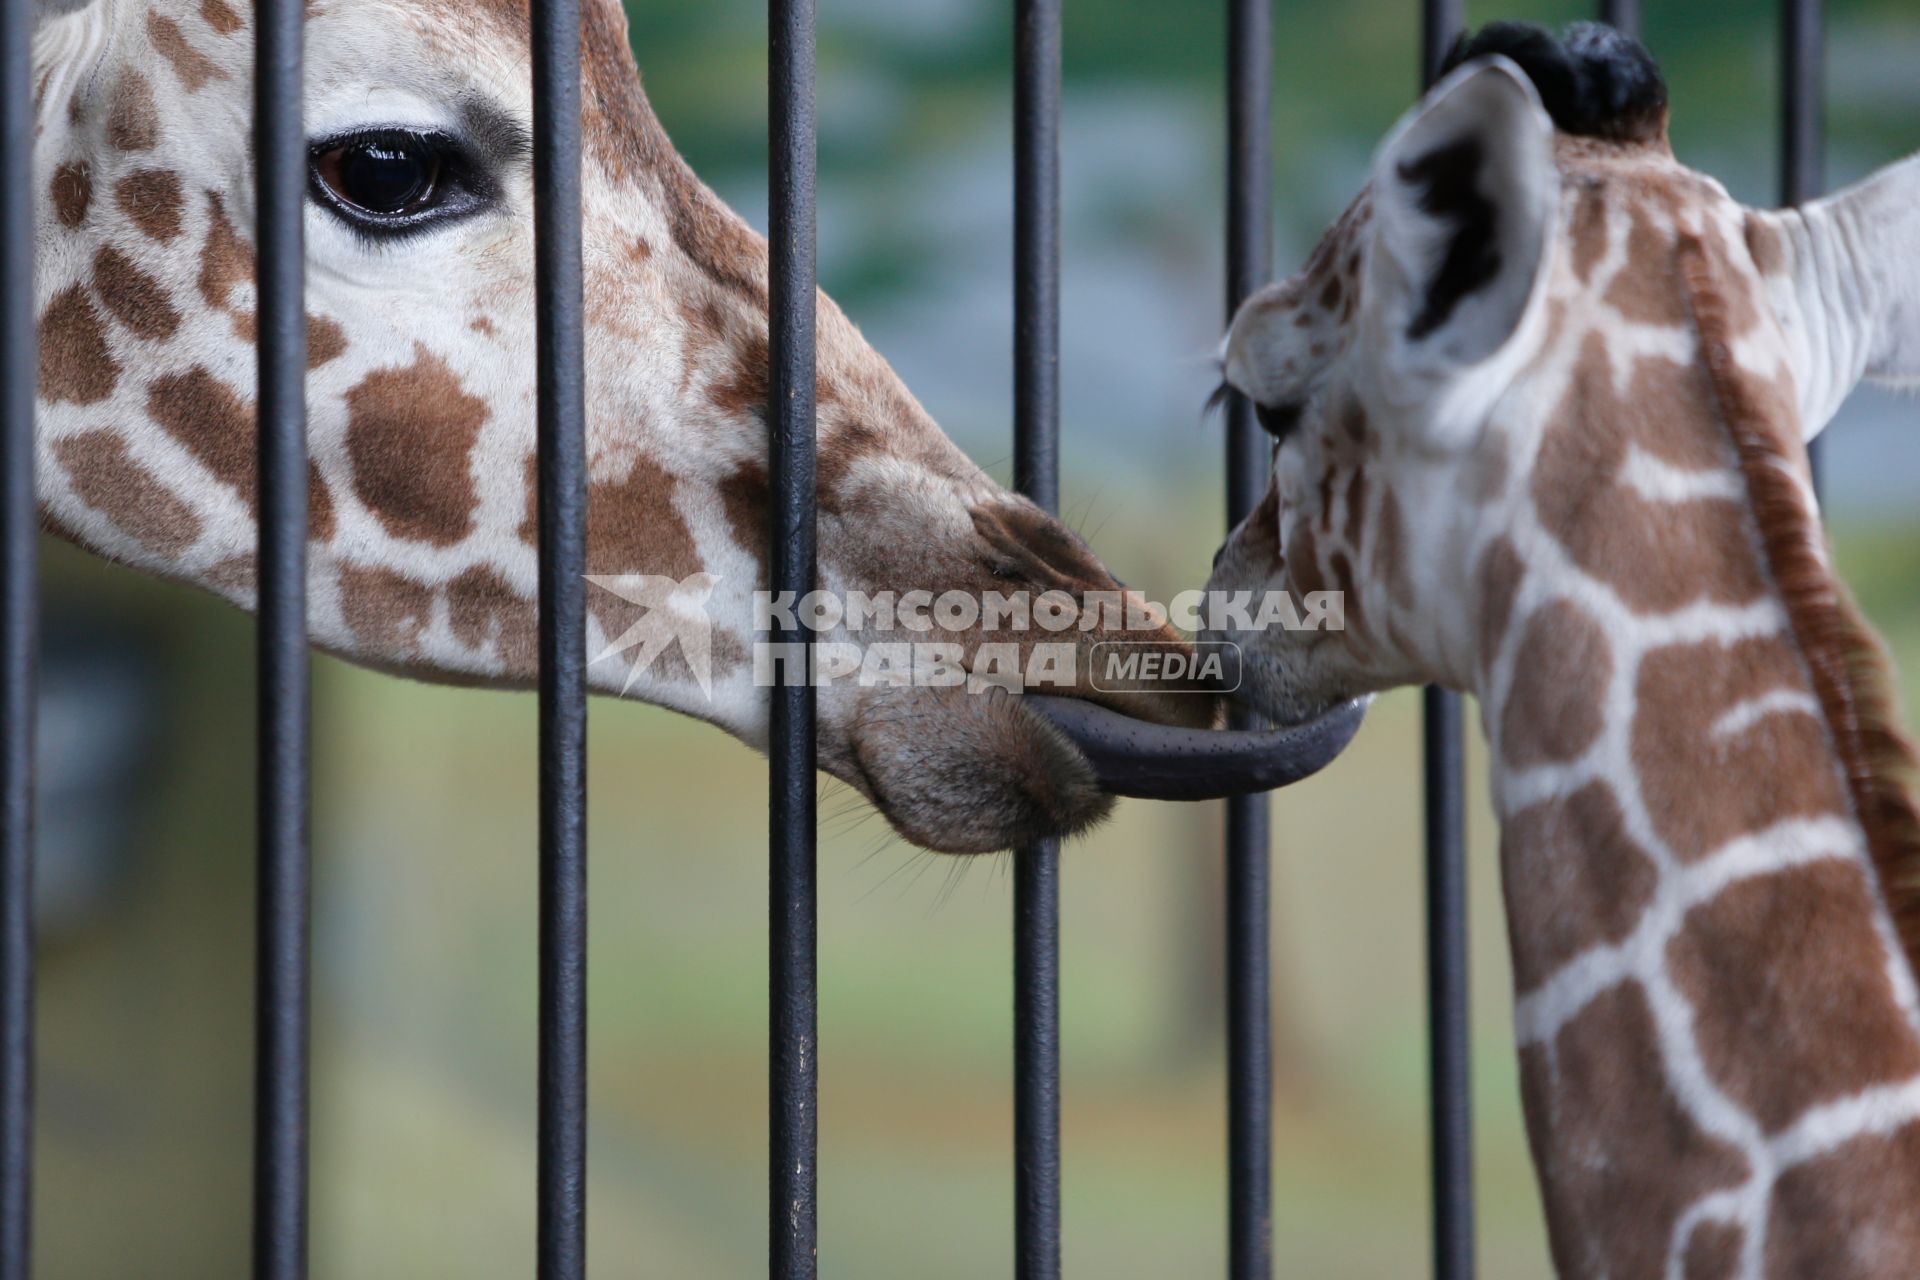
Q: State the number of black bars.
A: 9